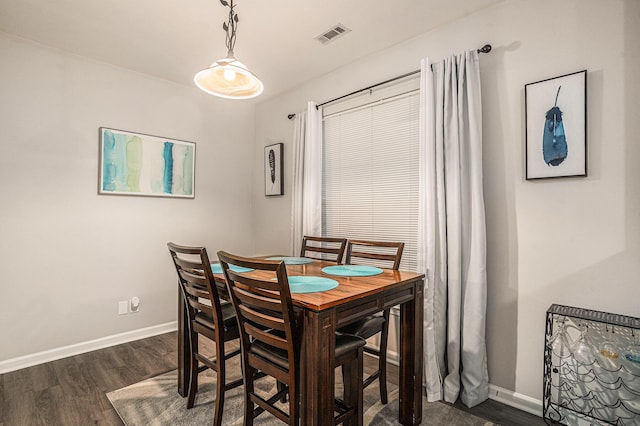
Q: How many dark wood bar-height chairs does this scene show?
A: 4